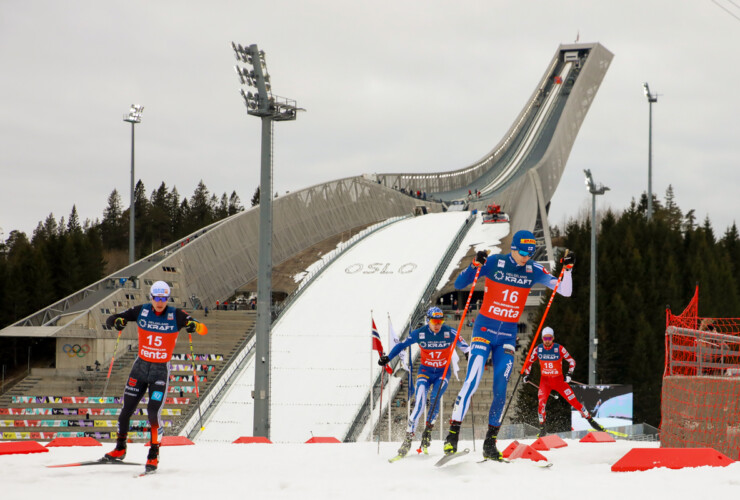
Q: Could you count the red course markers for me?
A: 10